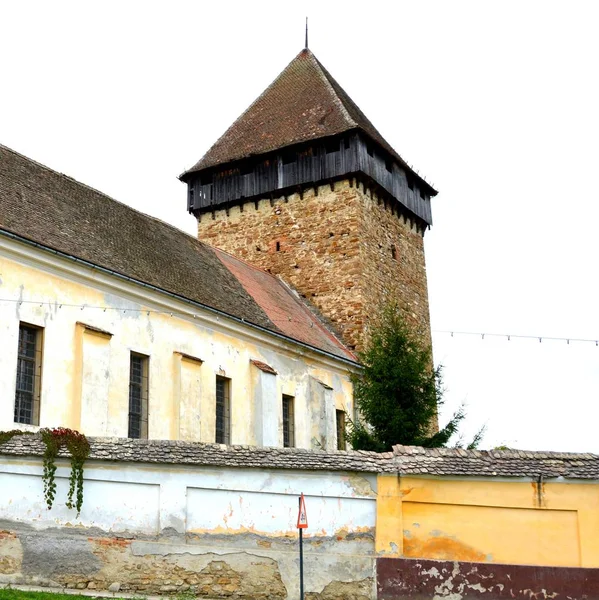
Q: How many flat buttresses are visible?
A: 4